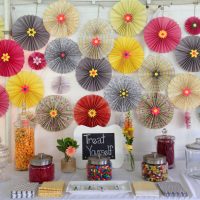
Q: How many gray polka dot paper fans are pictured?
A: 2